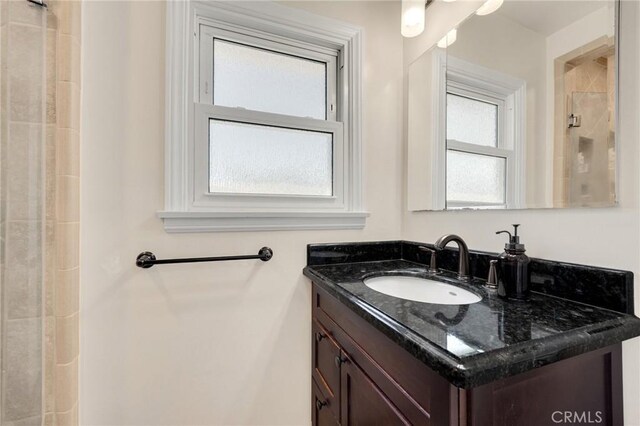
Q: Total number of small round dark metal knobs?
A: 3